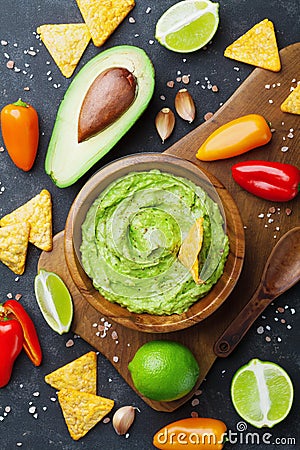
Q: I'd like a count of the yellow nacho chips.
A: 9